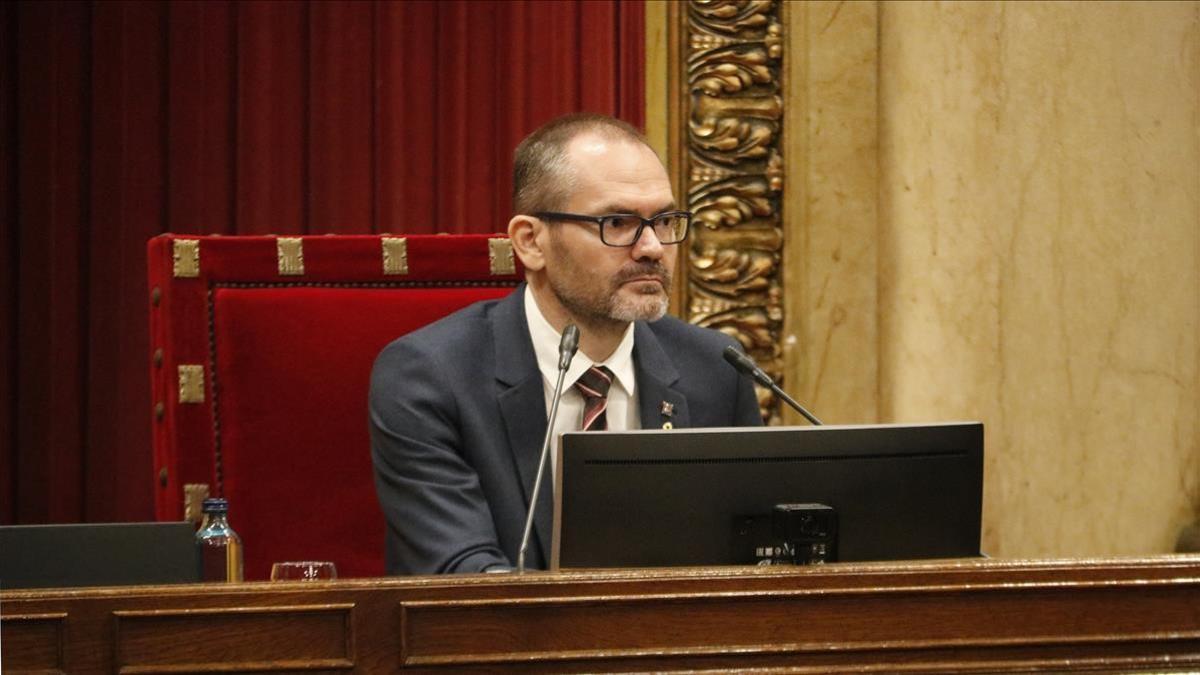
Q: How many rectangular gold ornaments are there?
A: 6